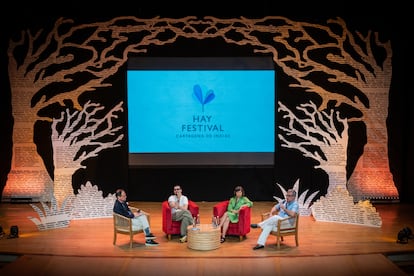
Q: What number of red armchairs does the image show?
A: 2